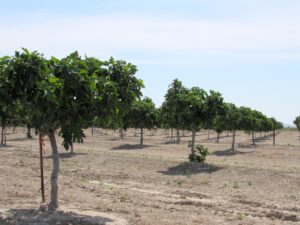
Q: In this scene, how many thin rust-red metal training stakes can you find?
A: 1